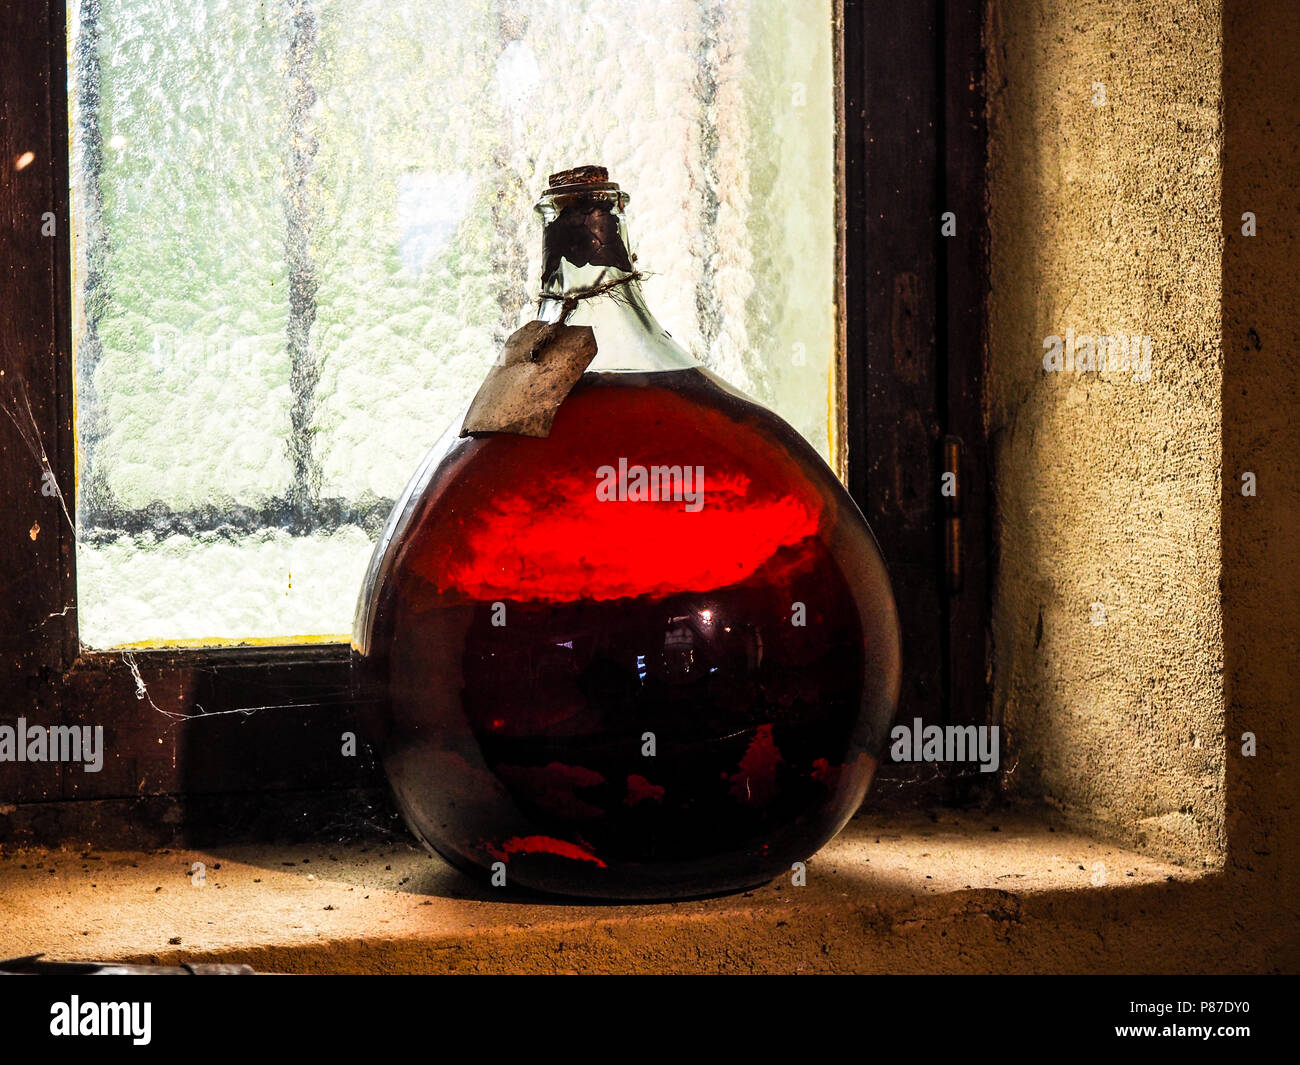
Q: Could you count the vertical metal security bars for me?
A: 4